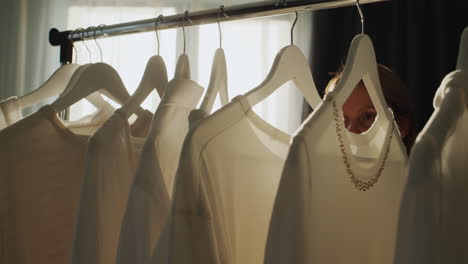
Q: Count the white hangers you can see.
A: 9